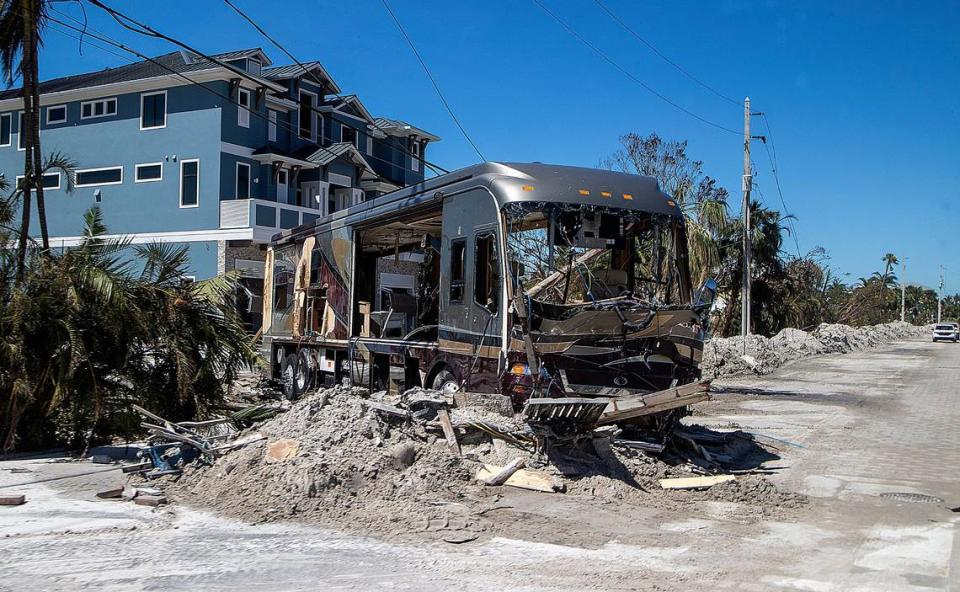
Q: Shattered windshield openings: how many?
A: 1